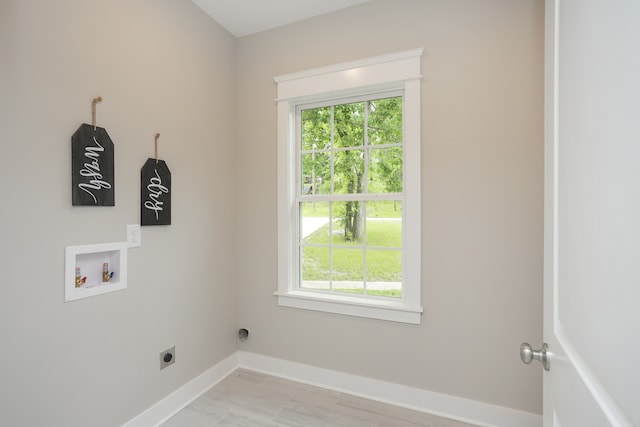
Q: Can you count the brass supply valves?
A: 2